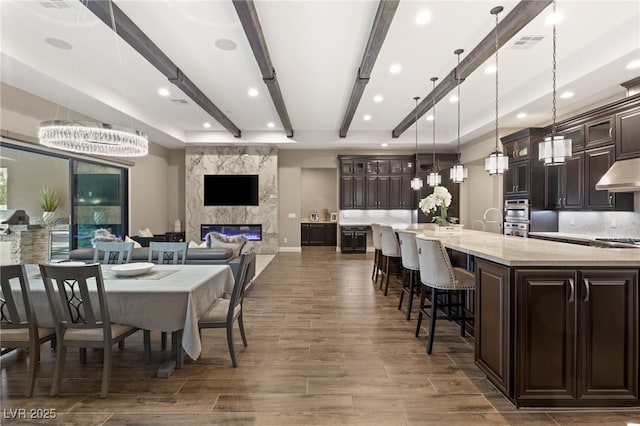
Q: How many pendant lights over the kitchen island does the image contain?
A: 5